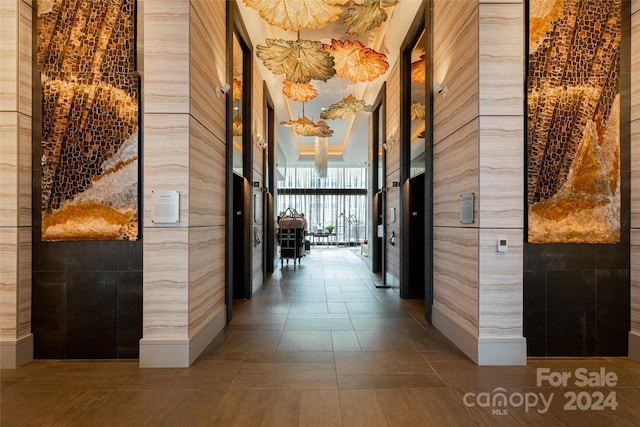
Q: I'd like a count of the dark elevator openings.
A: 4